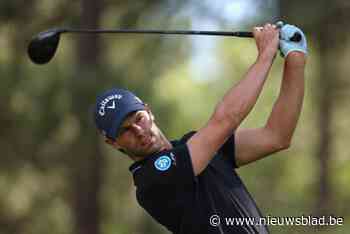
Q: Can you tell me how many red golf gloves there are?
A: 0